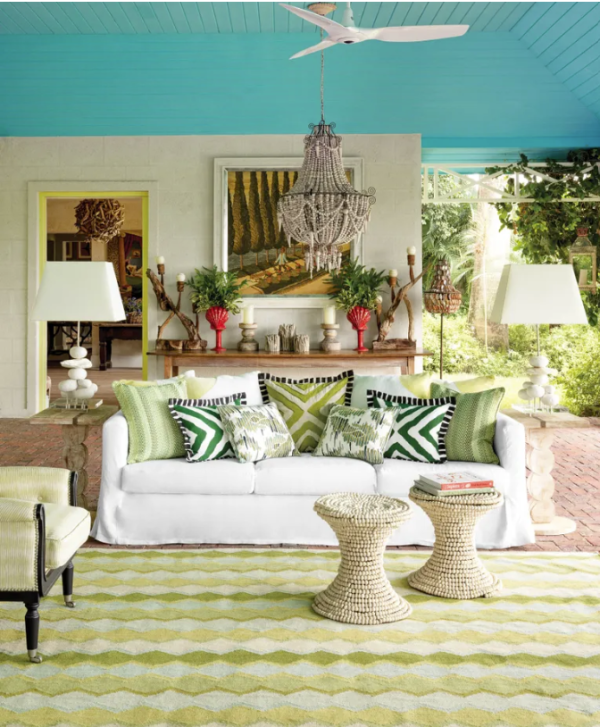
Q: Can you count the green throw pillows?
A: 7